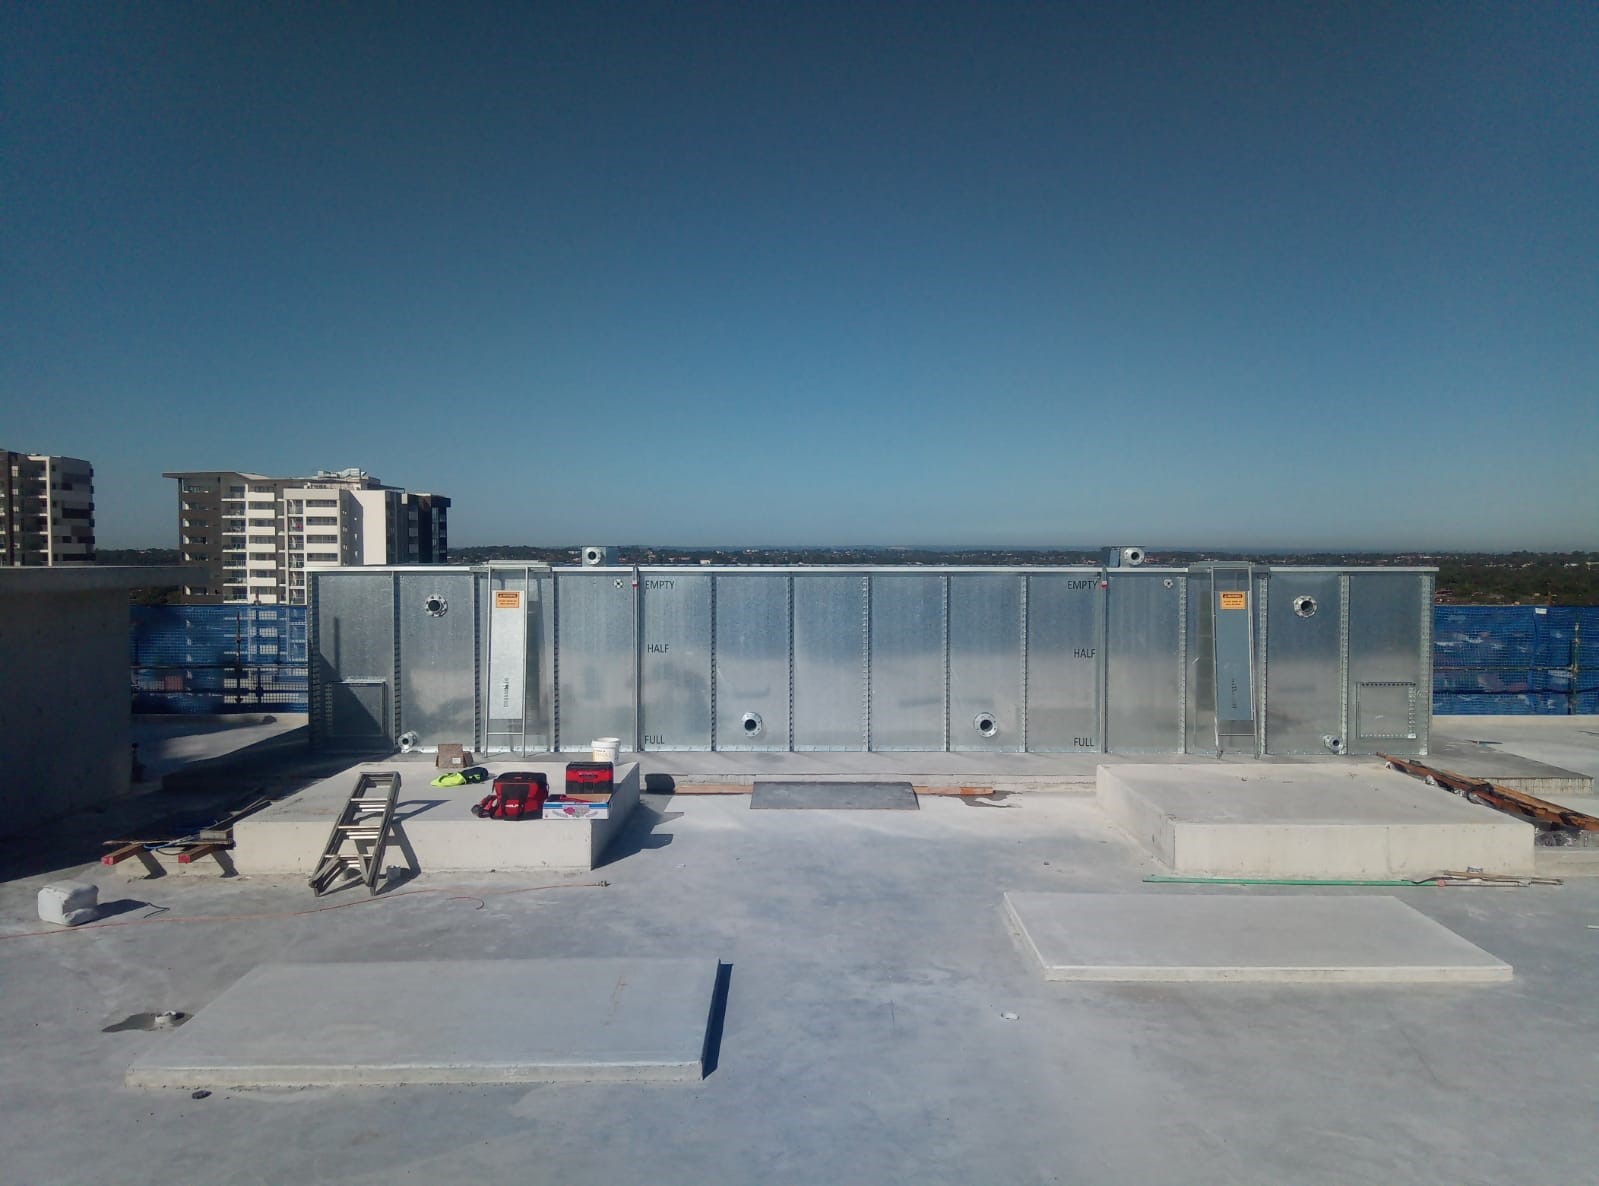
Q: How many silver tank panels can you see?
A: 14